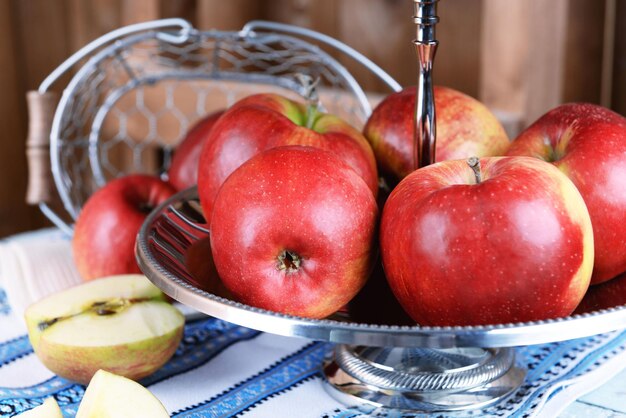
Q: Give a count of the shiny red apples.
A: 7